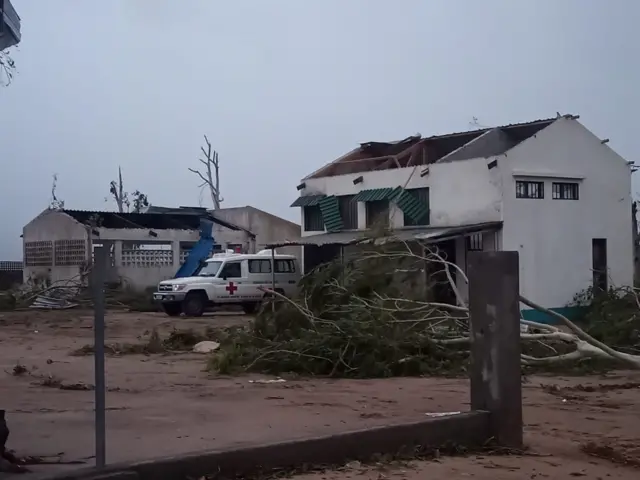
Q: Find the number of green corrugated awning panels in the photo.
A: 4